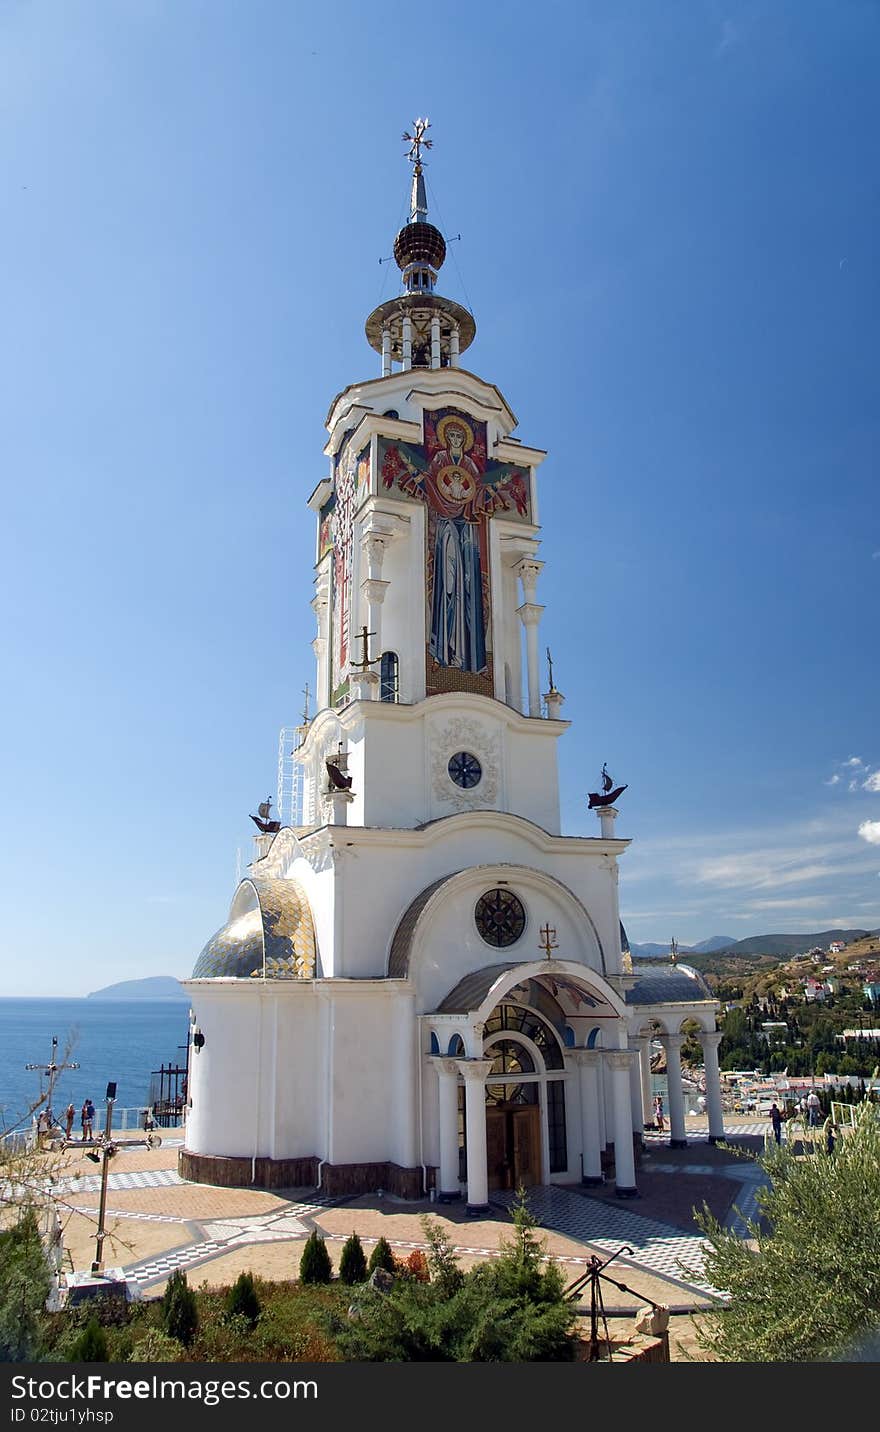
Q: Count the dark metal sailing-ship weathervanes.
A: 3